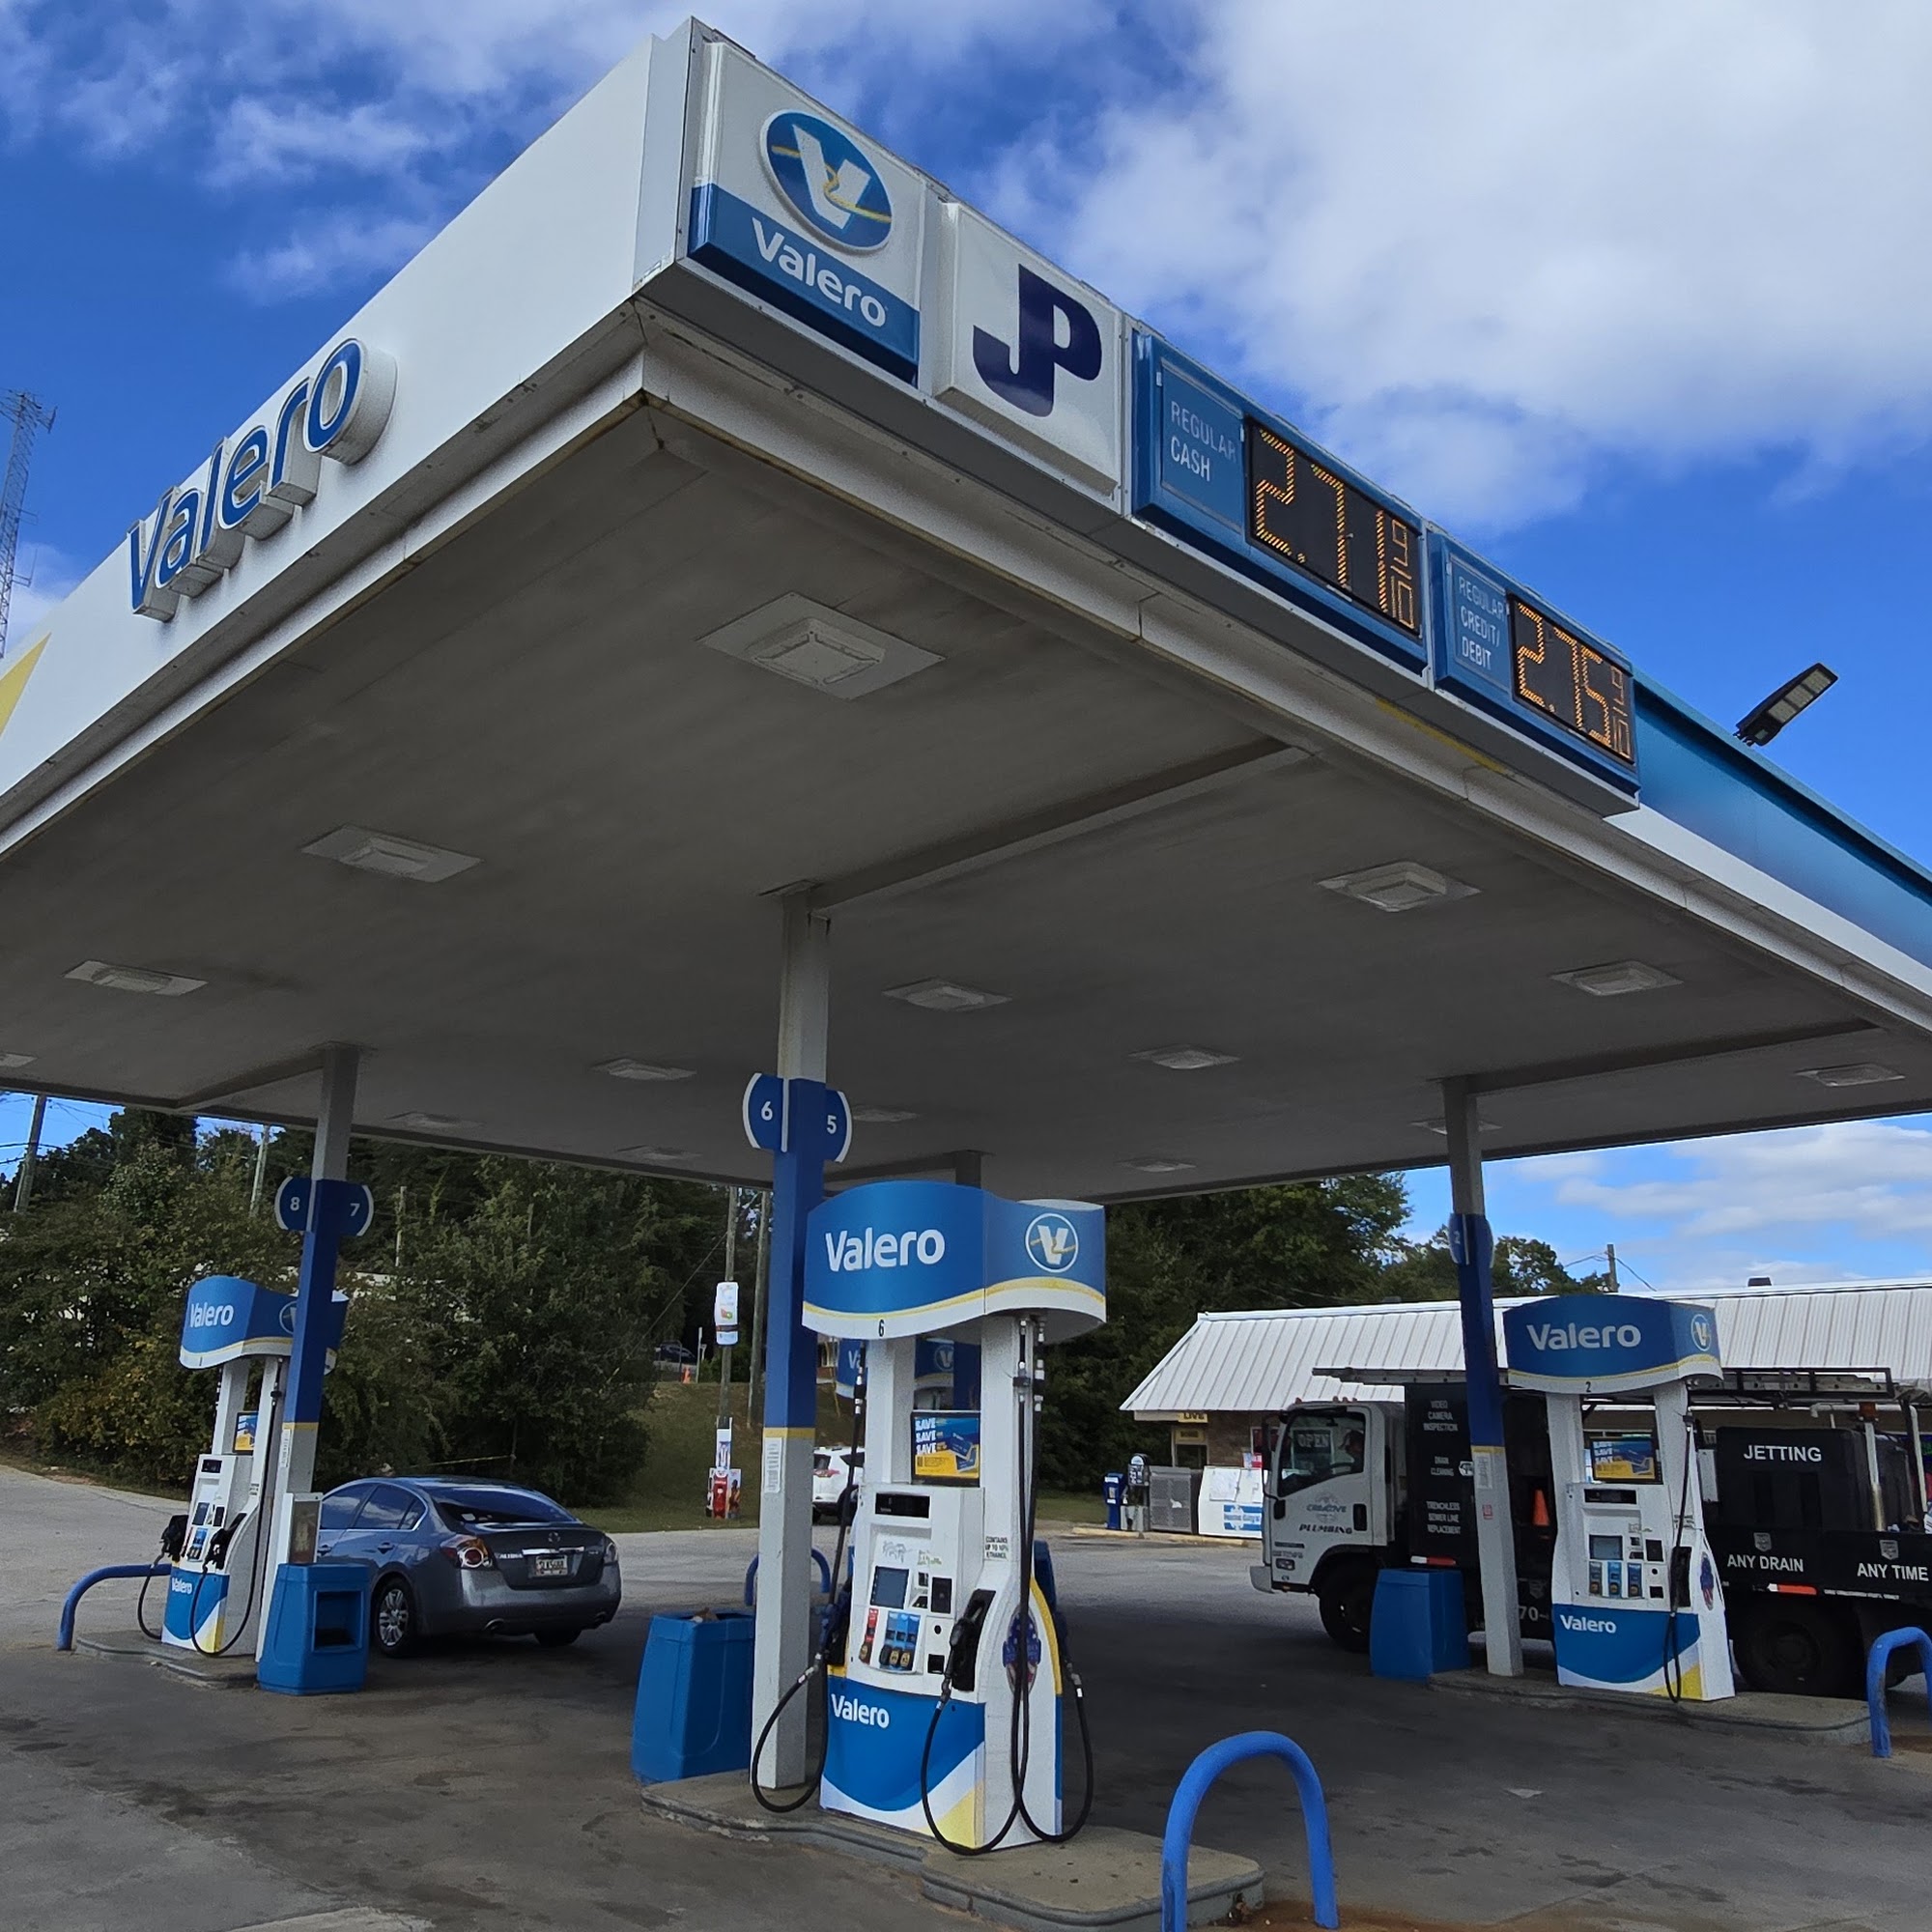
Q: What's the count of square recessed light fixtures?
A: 15